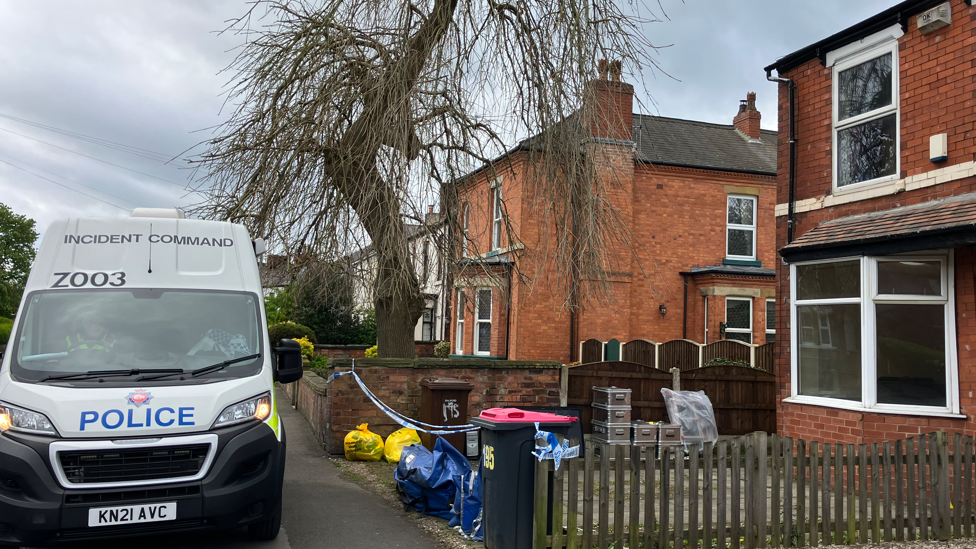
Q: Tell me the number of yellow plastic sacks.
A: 2